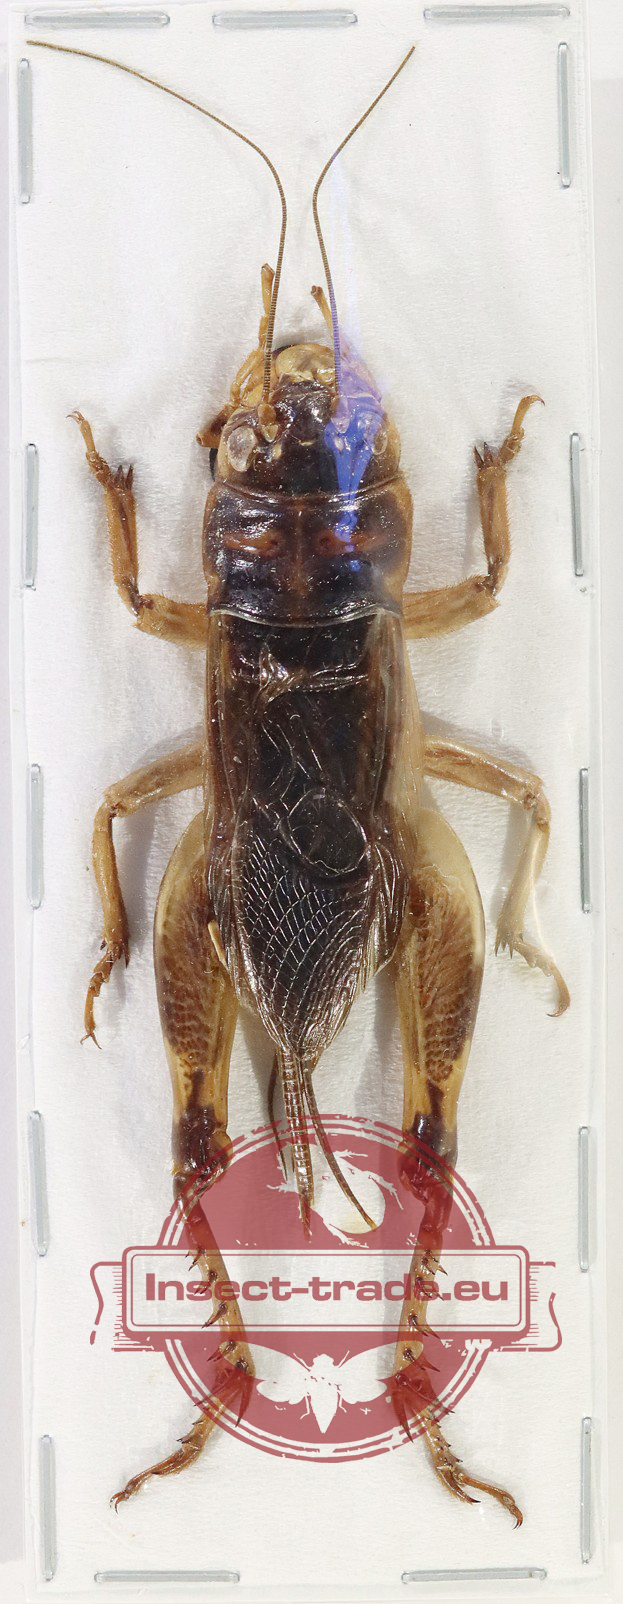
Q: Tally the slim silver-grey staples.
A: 15